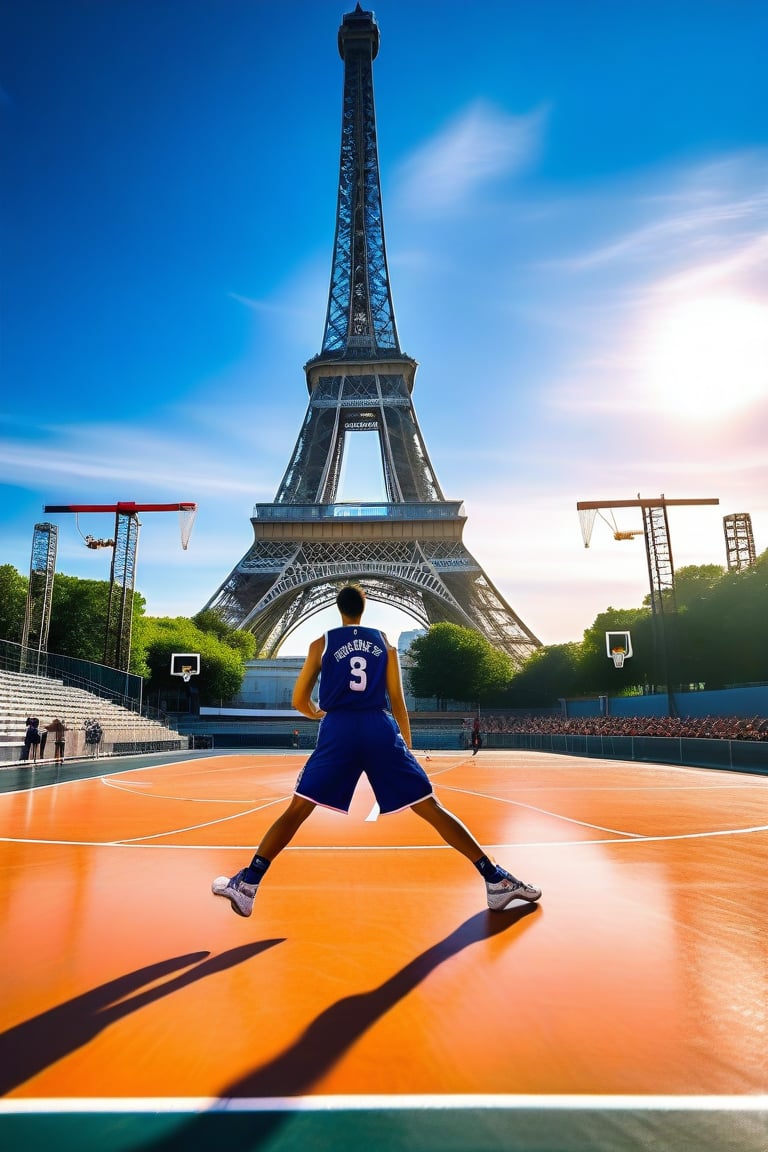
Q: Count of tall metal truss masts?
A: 4